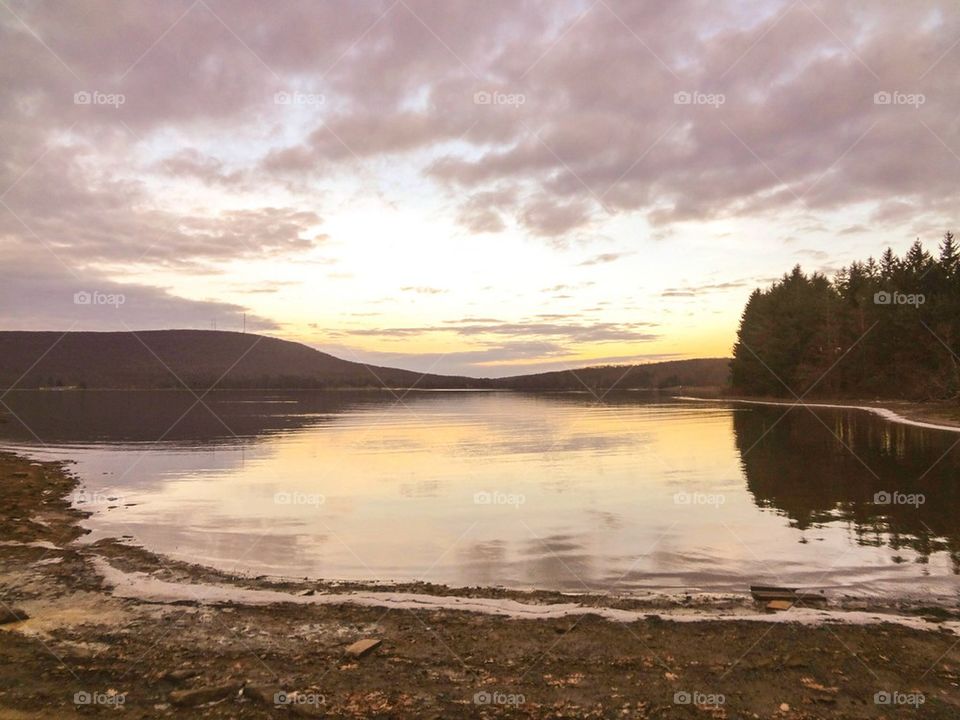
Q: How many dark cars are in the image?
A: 0